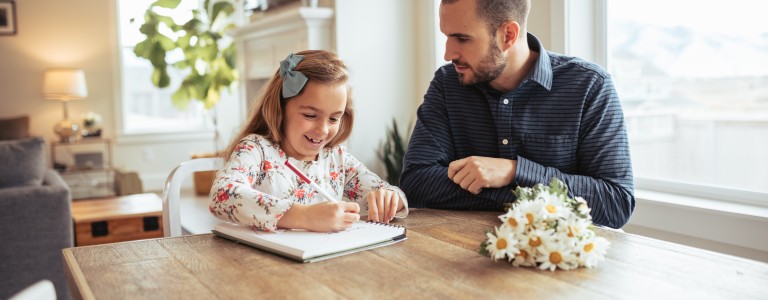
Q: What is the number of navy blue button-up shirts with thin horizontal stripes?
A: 1